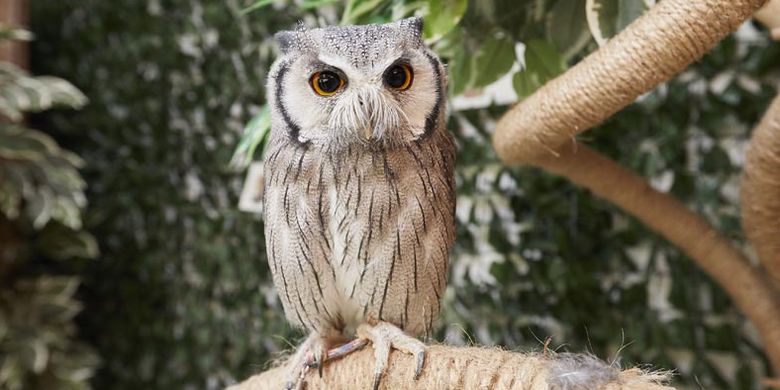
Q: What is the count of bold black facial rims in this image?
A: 2